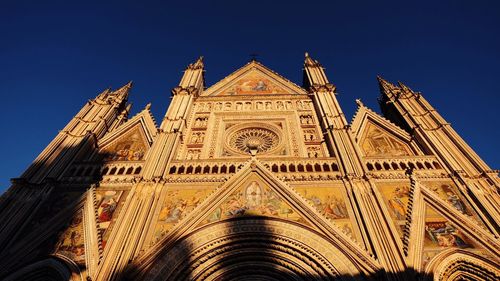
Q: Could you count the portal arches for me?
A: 3